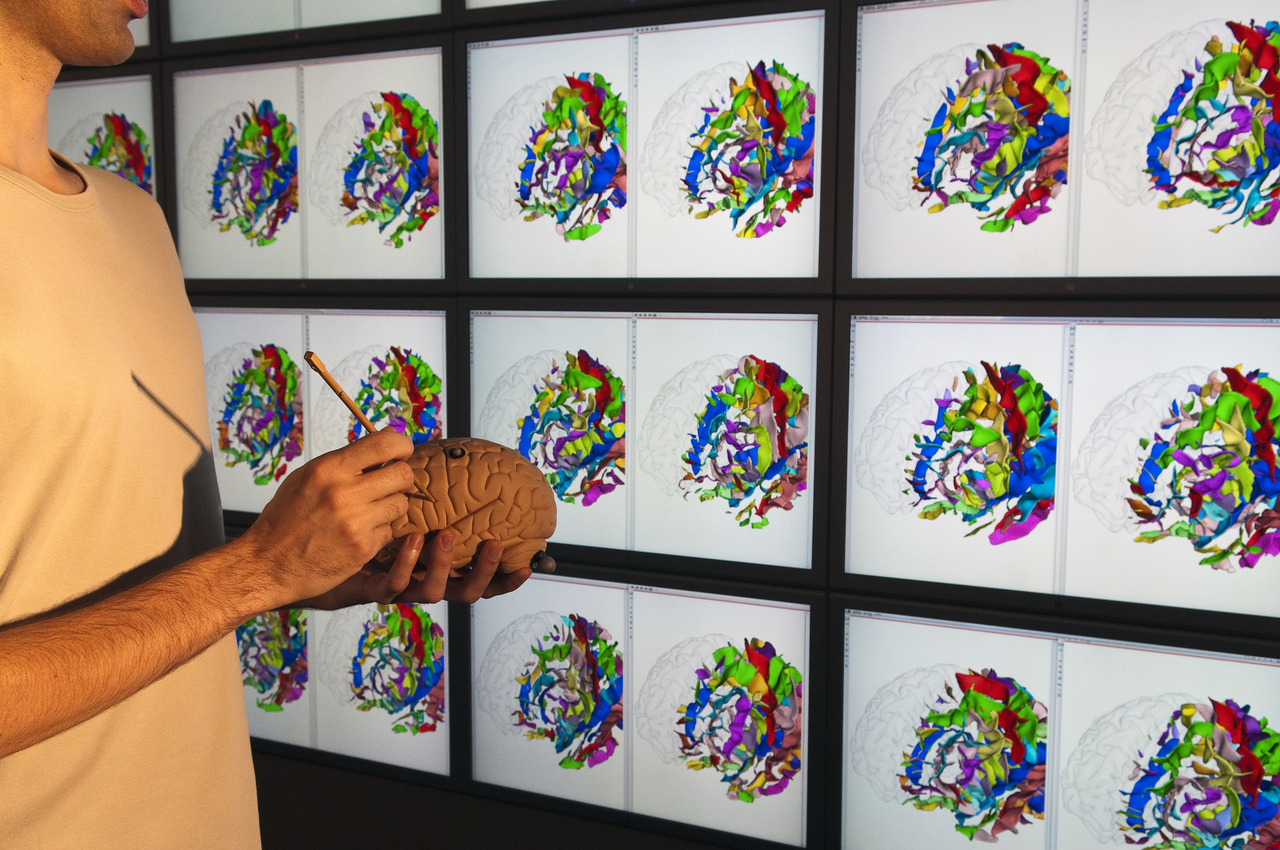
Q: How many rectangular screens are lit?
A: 13